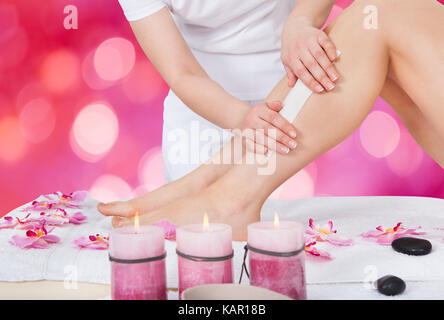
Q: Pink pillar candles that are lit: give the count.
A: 3